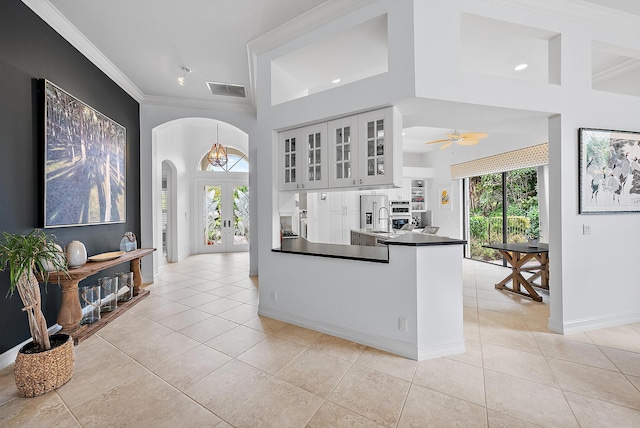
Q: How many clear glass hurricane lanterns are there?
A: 3